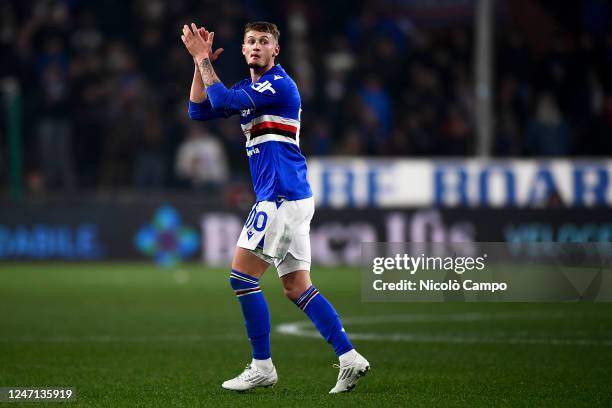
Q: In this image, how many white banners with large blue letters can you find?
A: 1